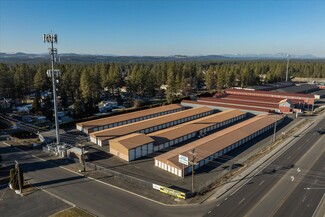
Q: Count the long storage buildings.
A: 4